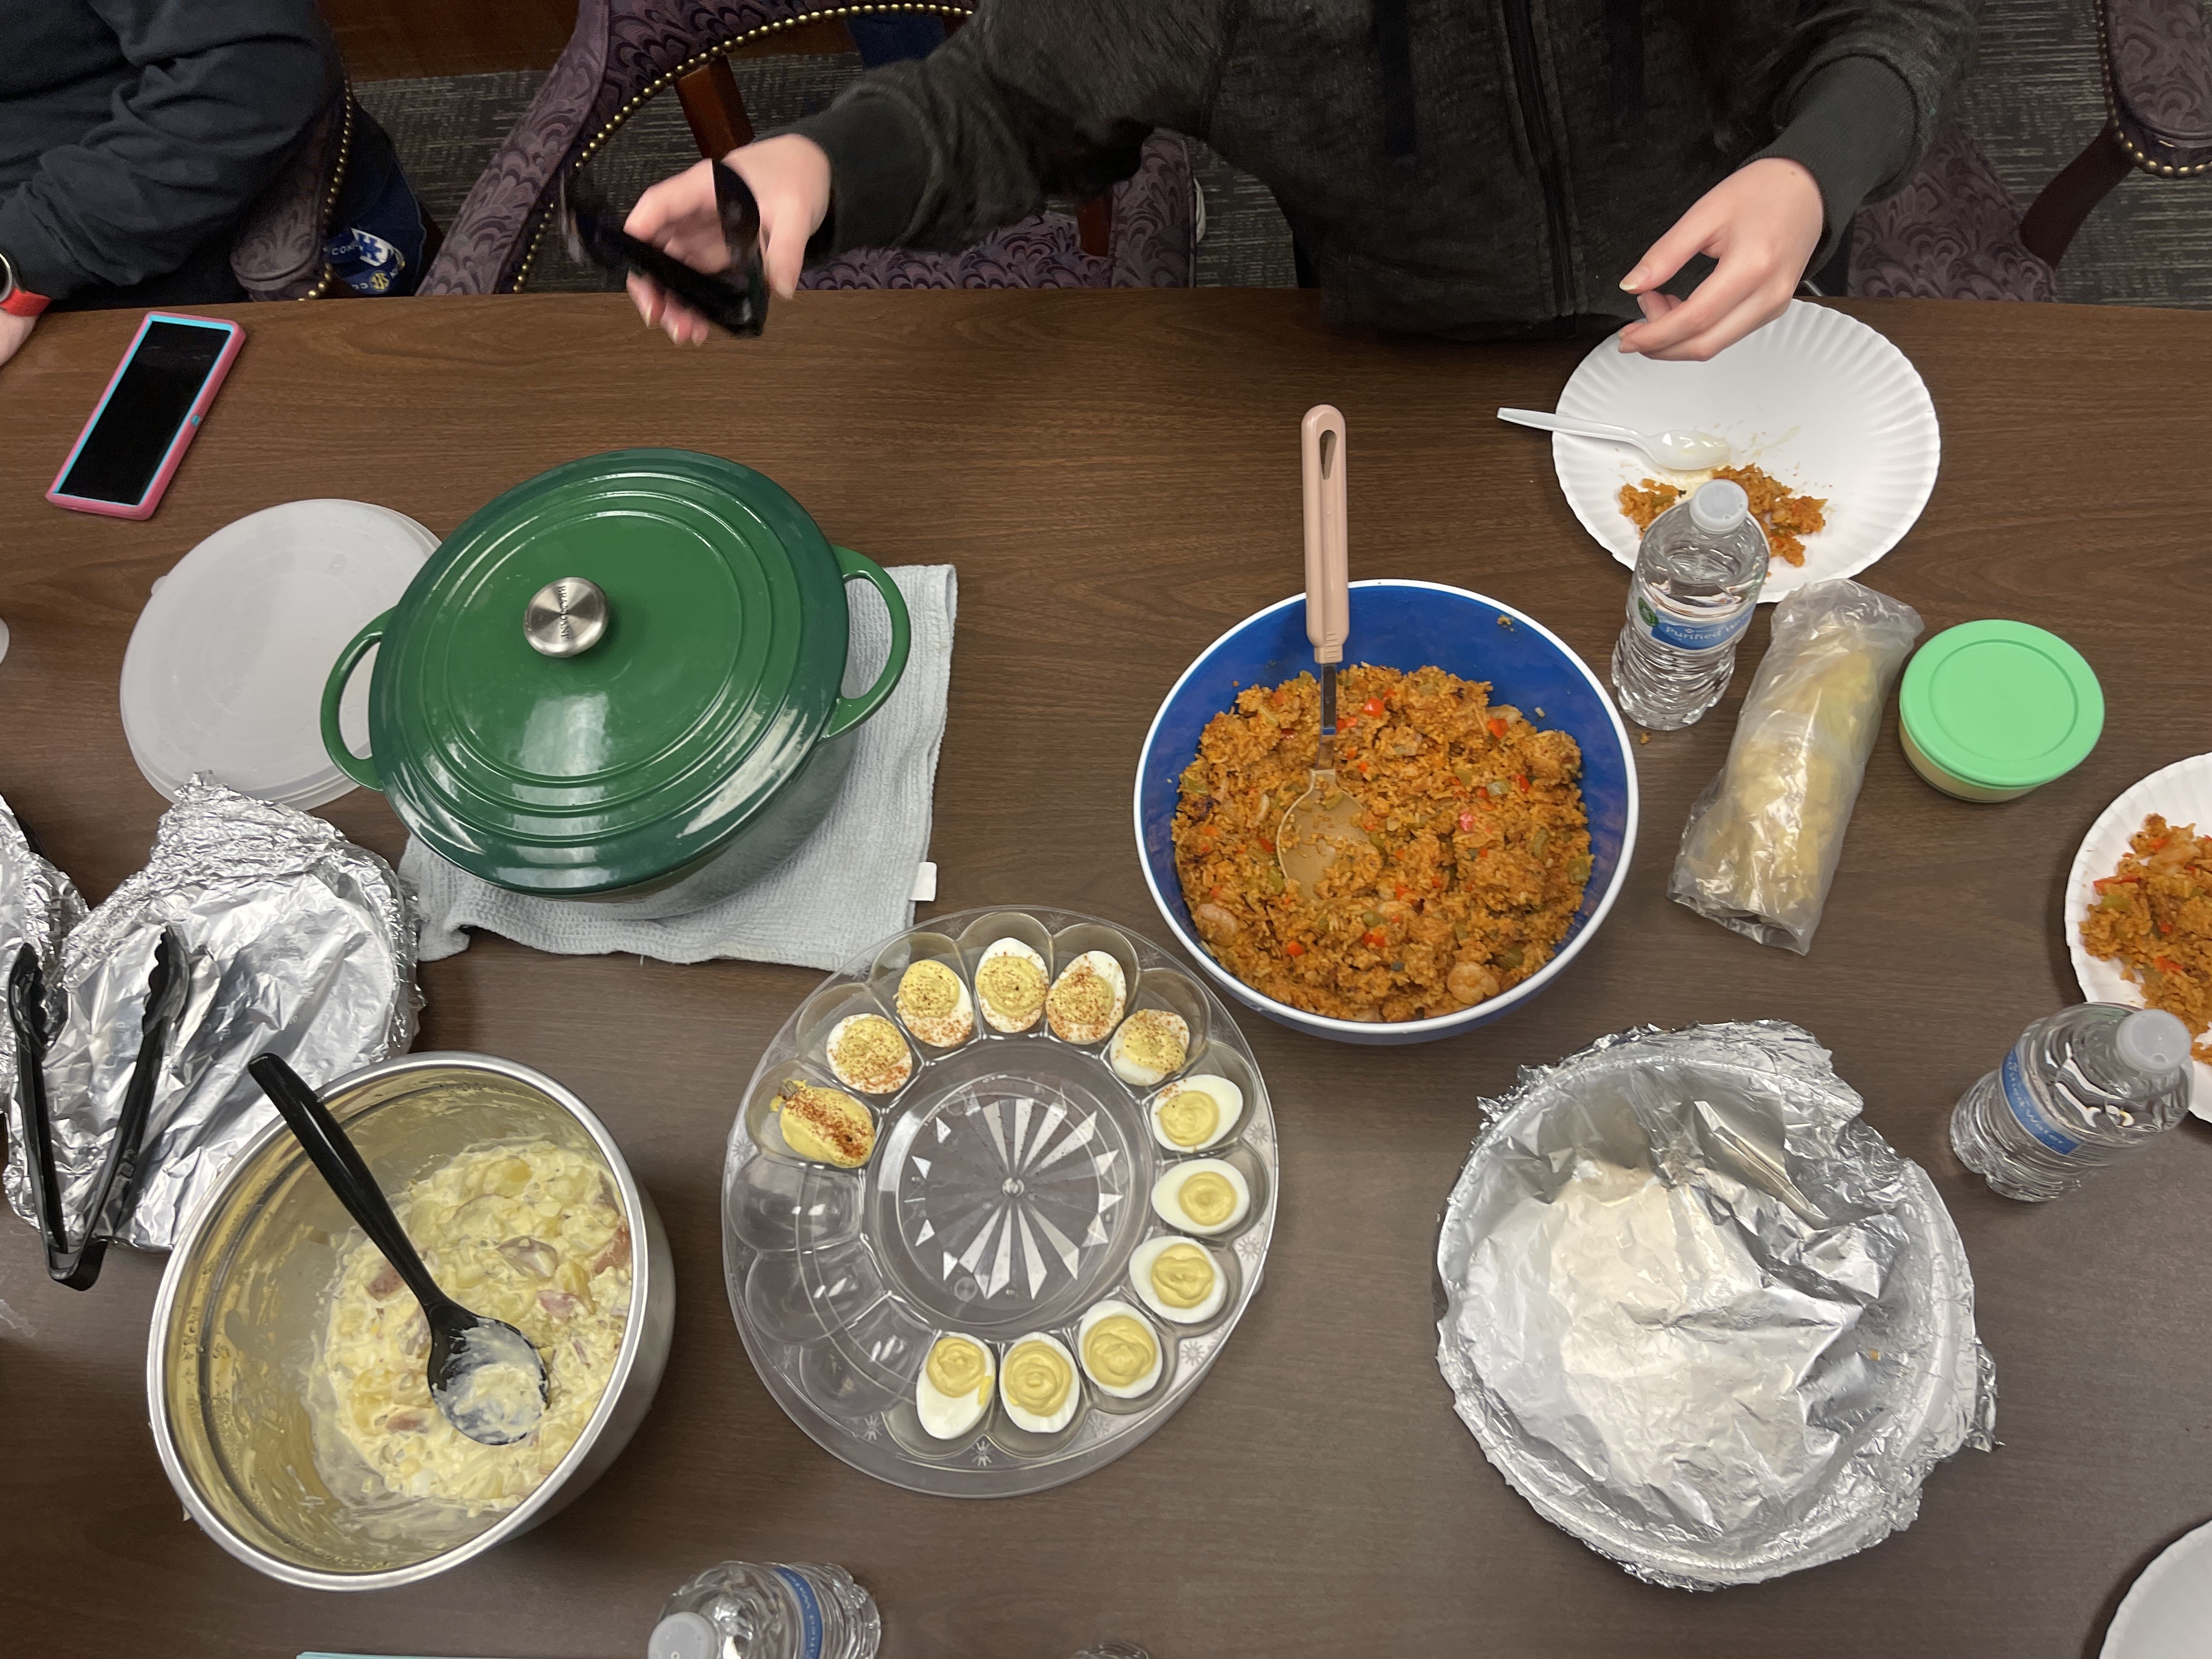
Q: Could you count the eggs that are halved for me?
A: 12